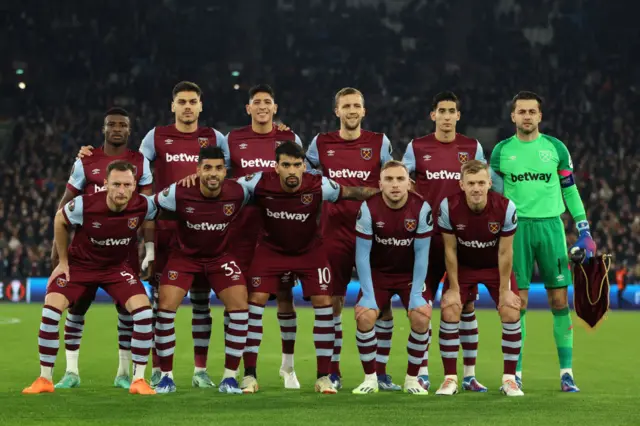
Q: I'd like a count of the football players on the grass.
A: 11